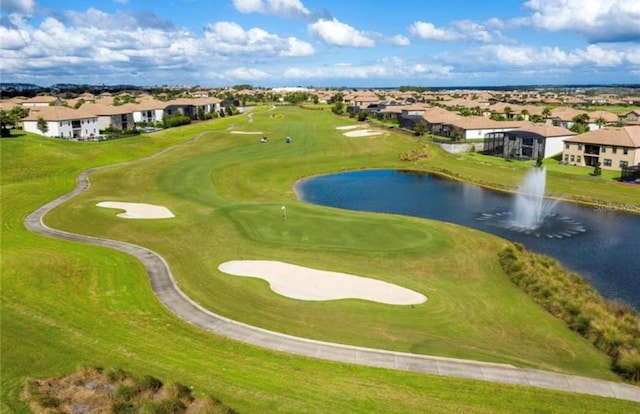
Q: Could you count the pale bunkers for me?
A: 5